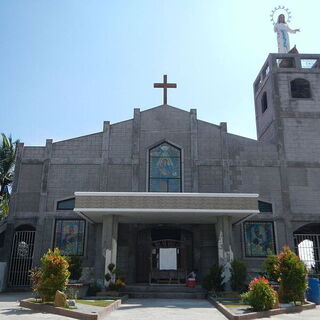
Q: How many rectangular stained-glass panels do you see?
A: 2